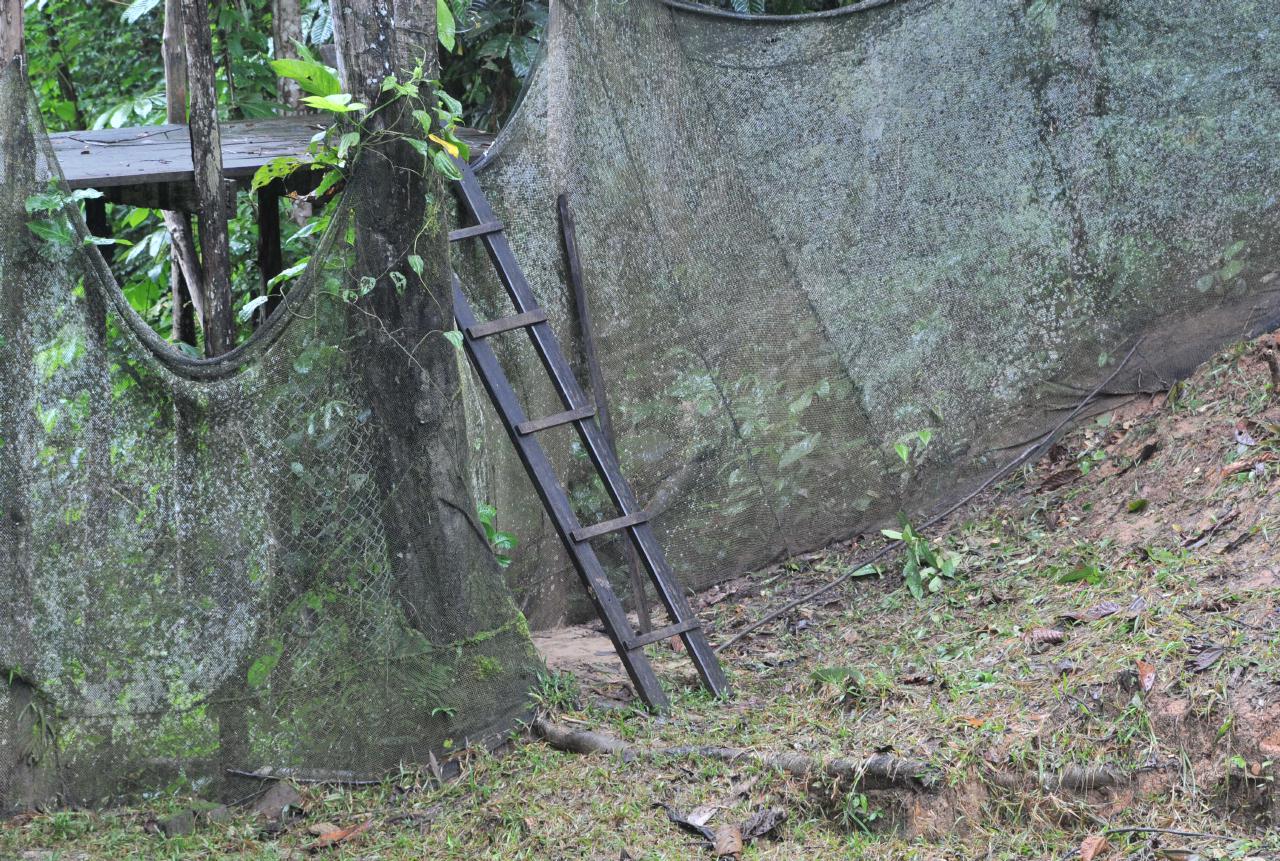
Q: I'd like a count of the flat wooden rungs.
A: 5